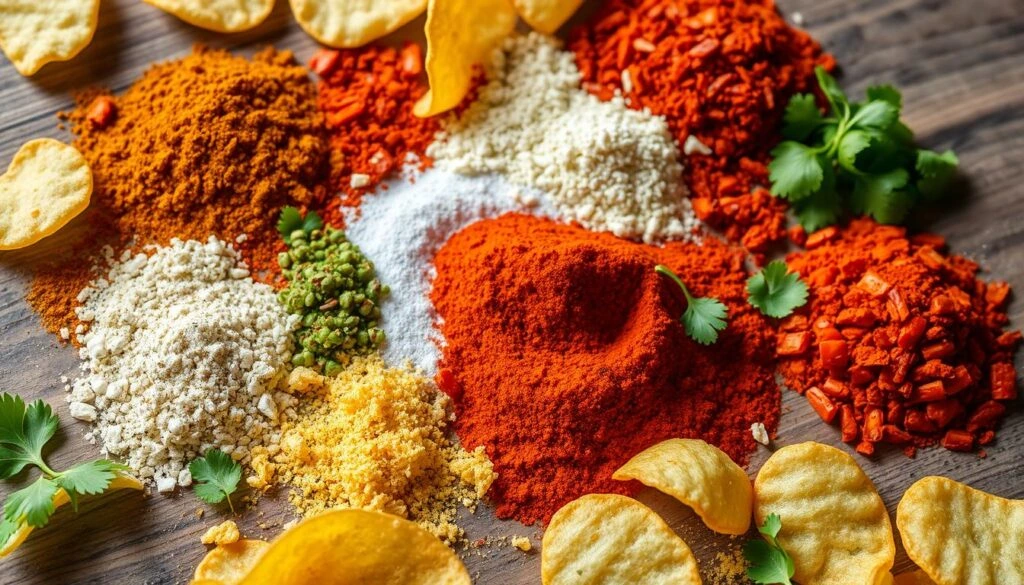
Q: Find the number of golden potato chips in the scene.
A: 13